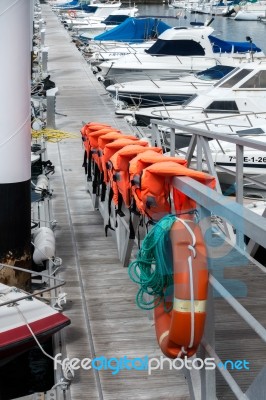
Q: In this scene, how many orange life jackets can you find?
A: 8